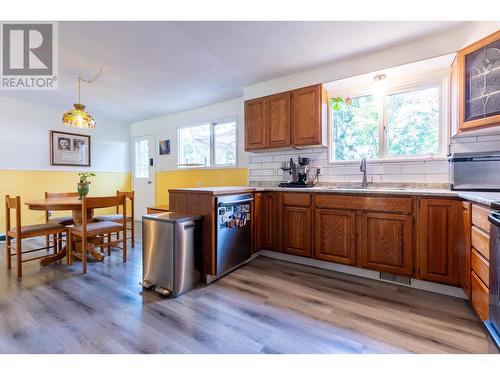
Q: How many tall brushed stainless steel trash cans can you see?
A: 1